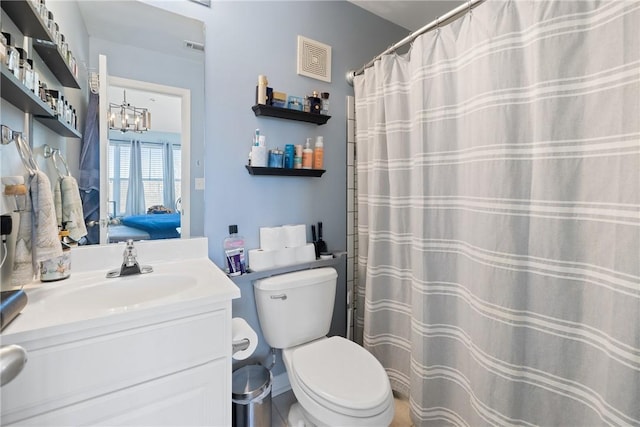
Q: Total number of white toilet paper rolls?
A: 6